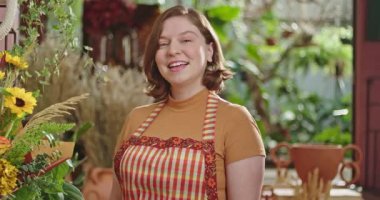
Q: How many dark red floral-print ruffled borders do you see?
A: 1